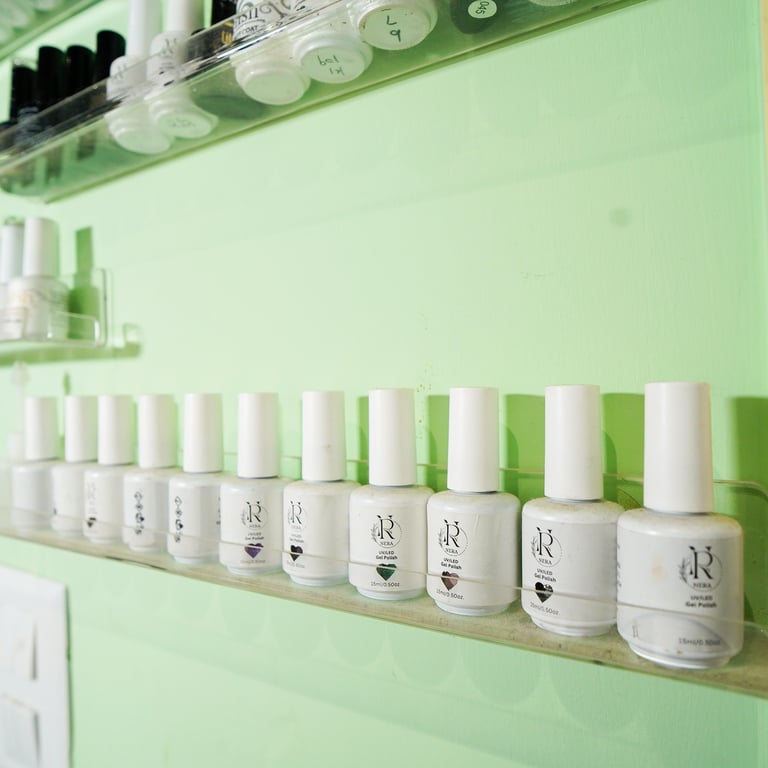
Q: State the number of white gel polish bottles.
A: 11